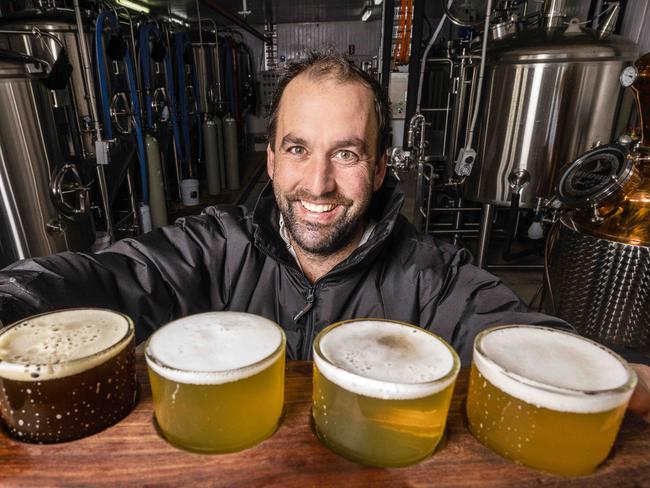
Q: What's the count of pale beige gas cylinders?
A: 4